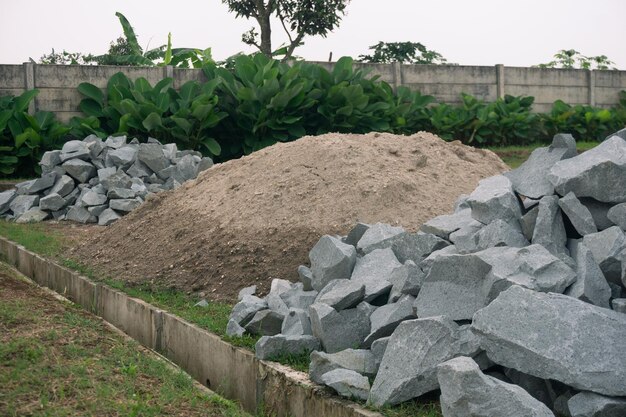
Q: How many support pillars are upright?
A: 5